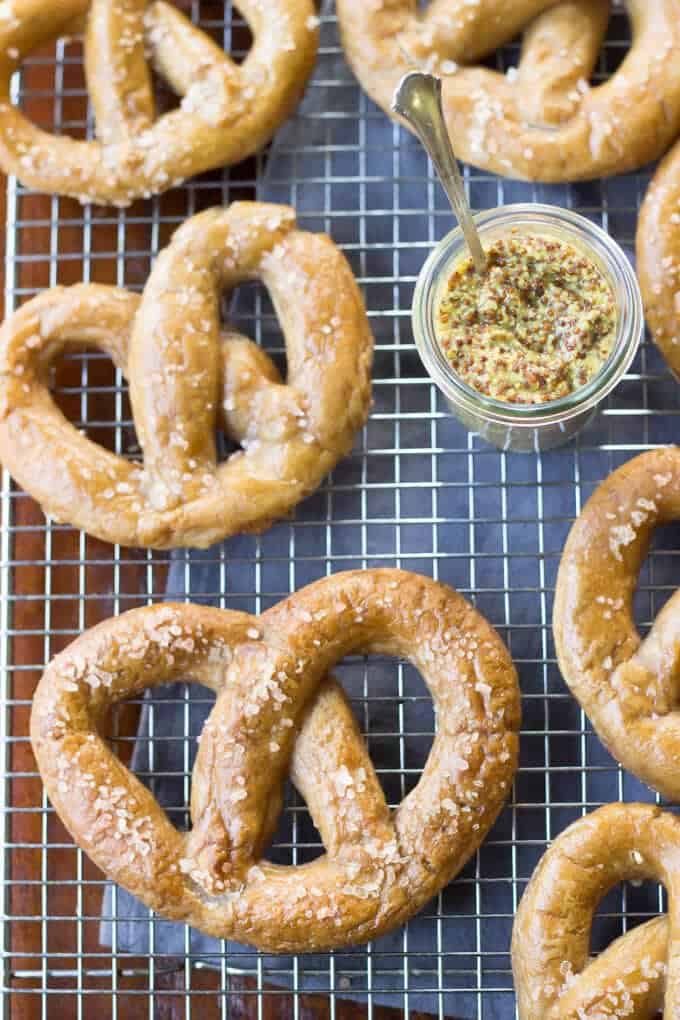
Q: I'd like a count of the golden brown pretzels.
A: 7